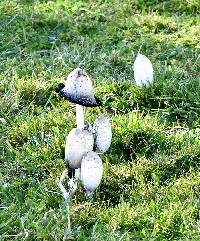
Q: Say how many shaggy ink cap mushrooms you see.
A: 5